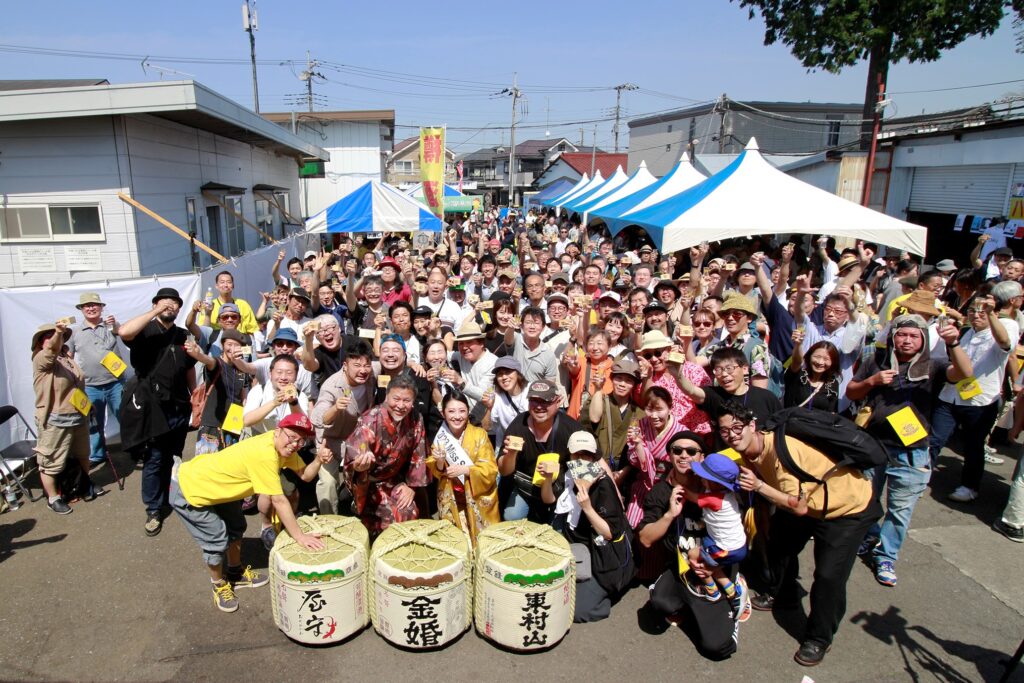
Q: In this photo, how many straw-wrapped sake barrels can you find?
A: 3